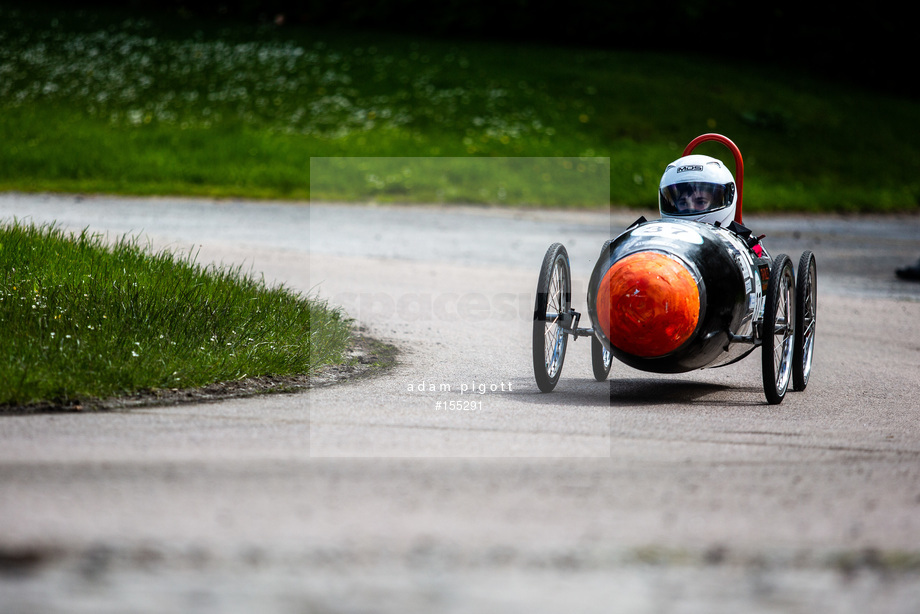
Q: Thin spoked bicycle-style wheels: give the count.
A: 4